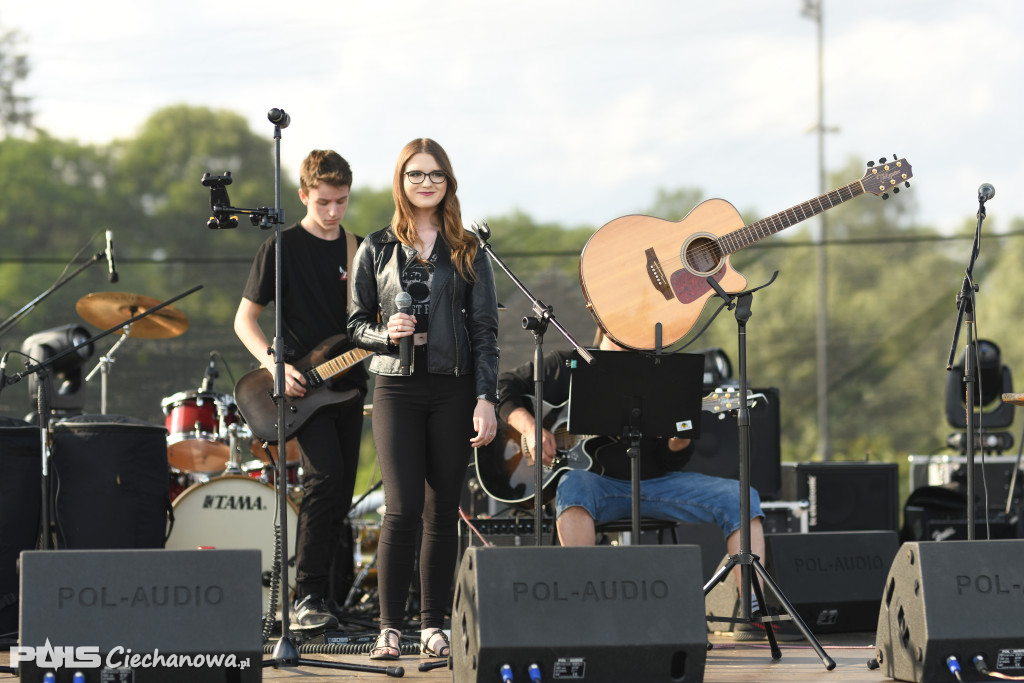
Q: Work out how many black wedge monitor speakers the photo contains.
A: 4